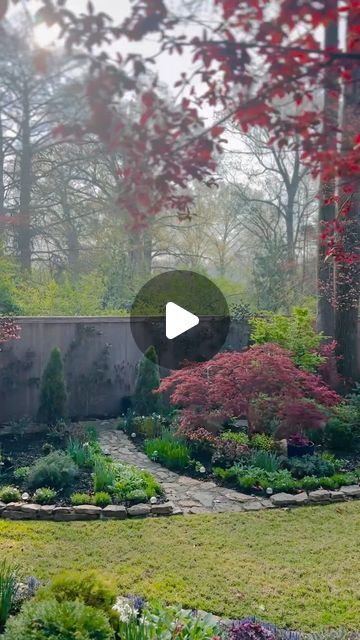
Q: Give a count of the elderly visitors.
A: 0